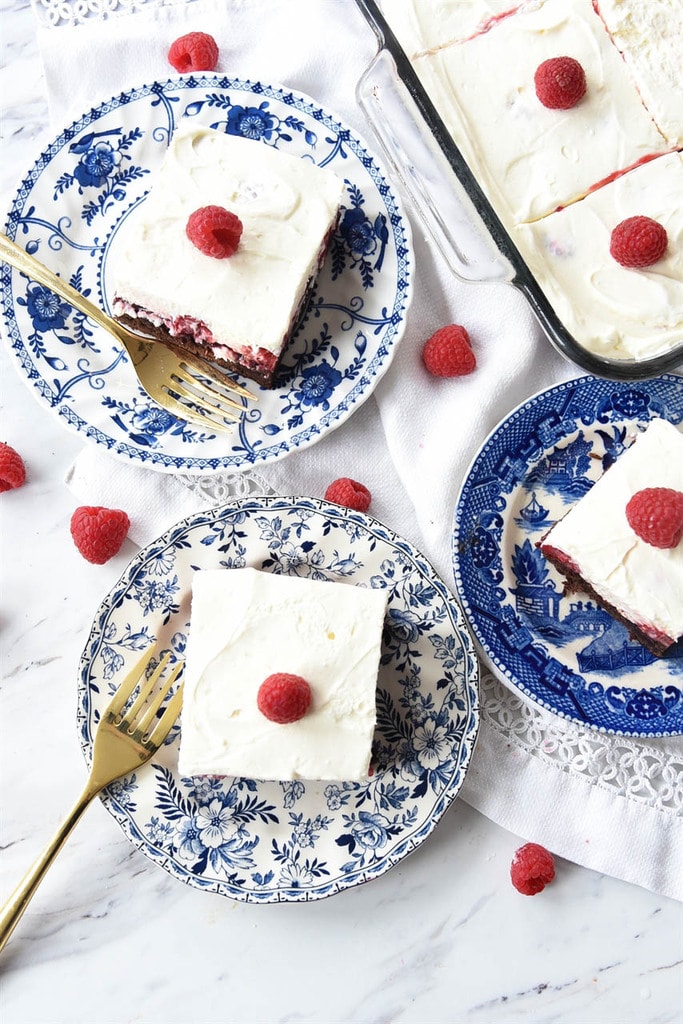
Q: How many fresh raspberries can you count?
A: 11